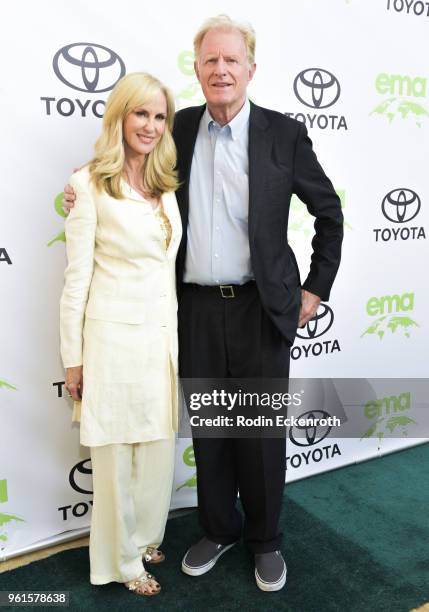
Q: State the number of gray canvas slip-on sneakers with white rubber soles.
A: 2